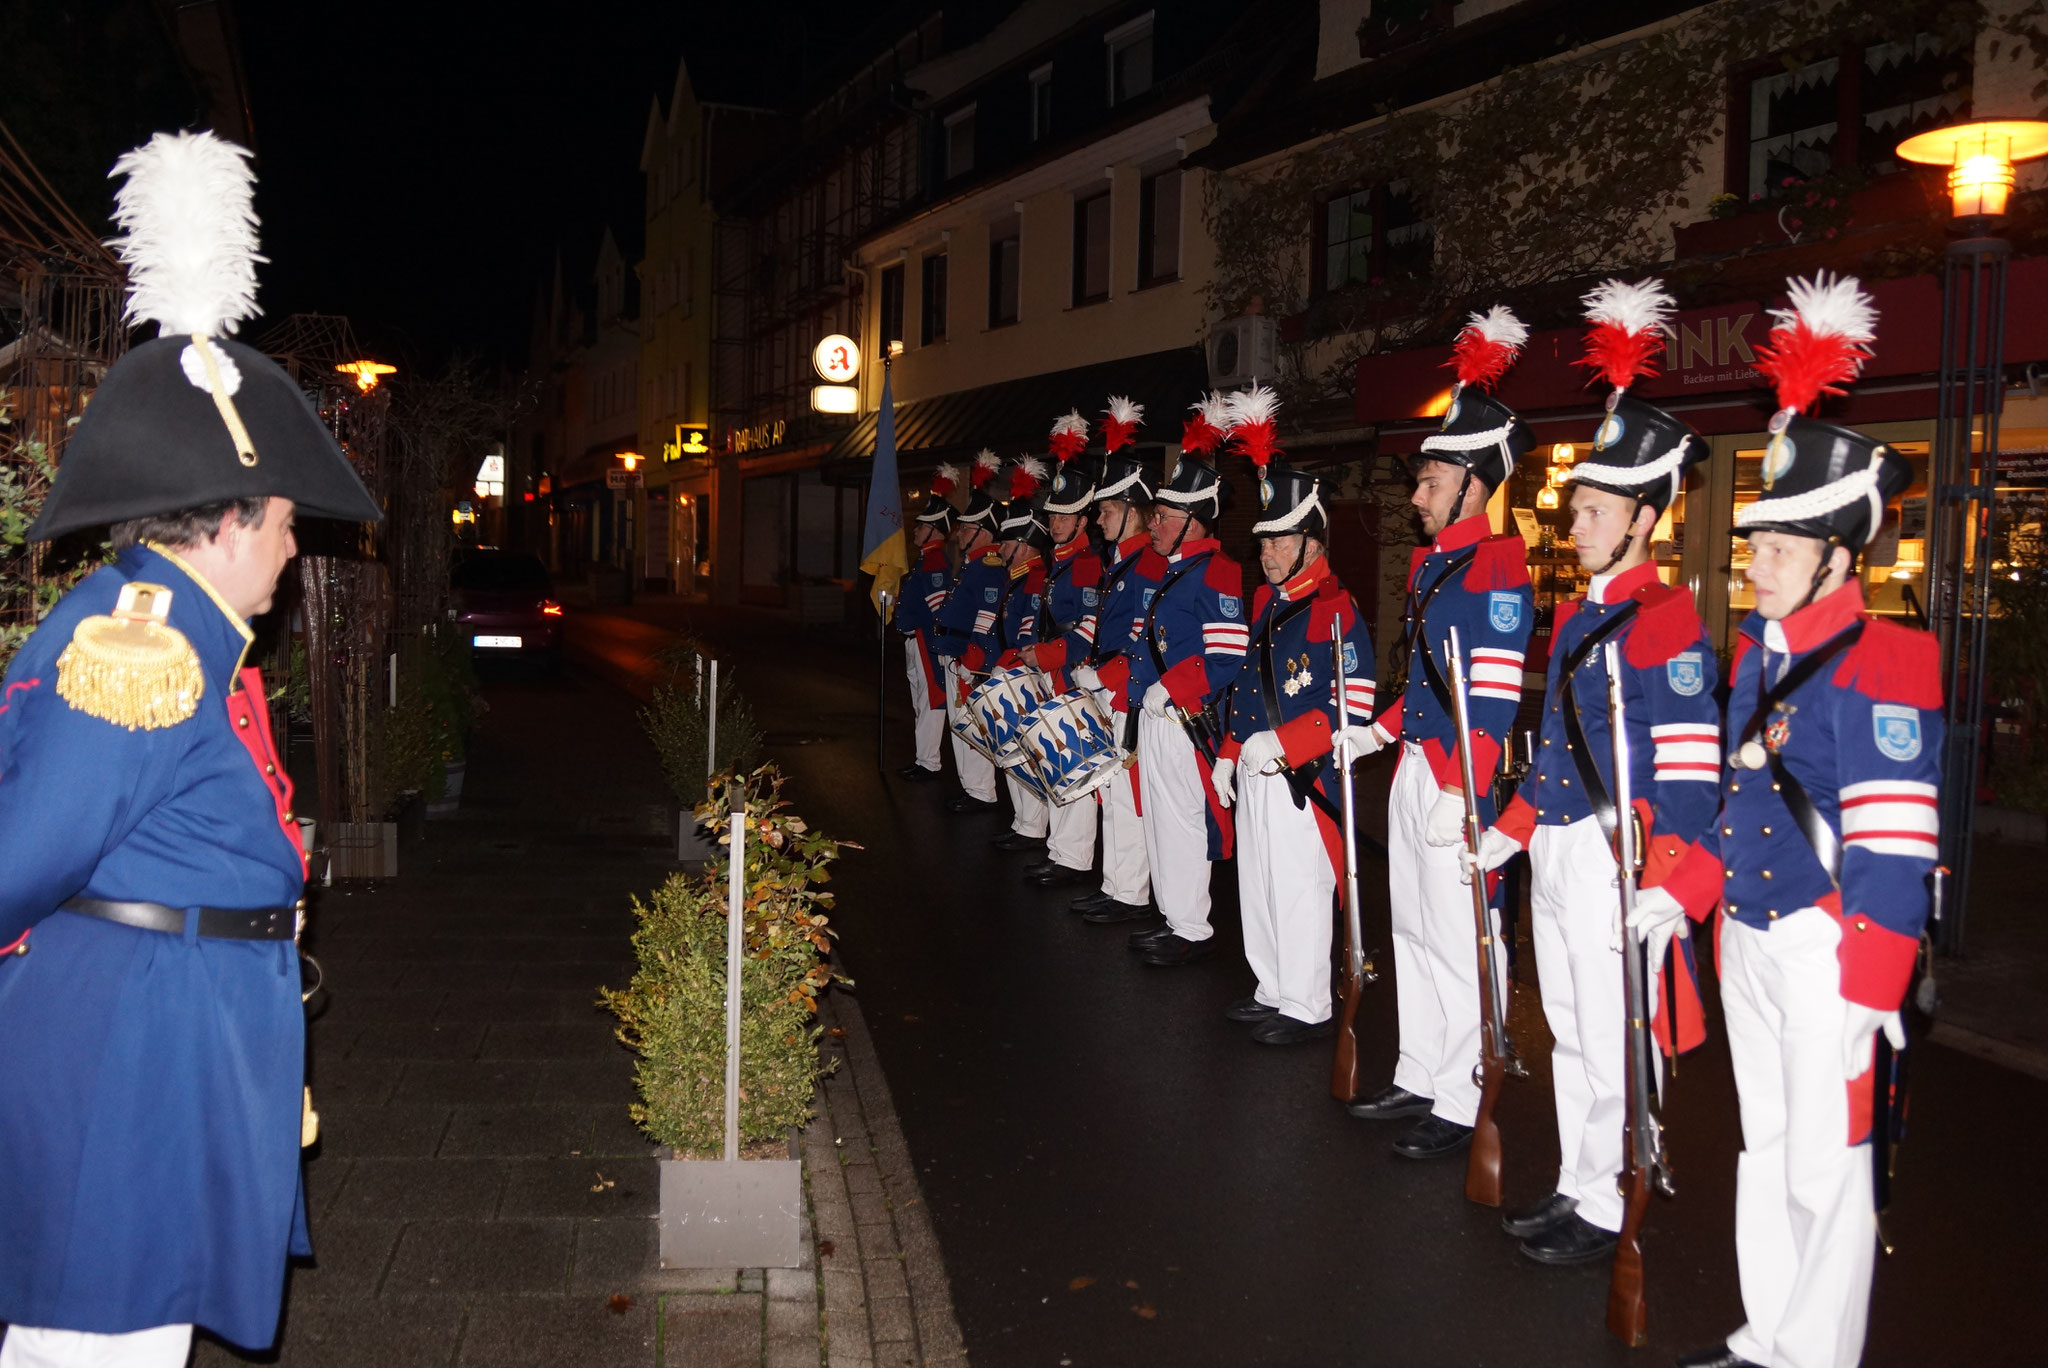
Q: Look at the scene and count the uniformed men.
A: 11